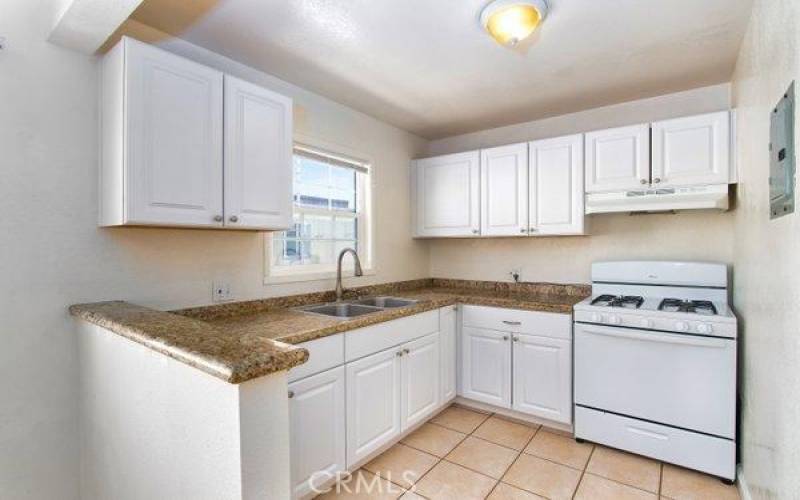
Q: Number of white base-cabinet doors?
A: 6